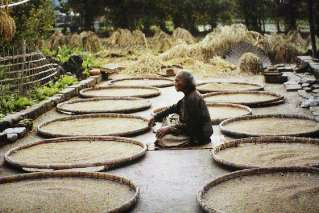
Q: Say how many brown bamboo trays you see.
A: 12